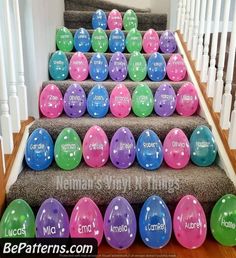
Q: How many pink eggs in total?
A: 11